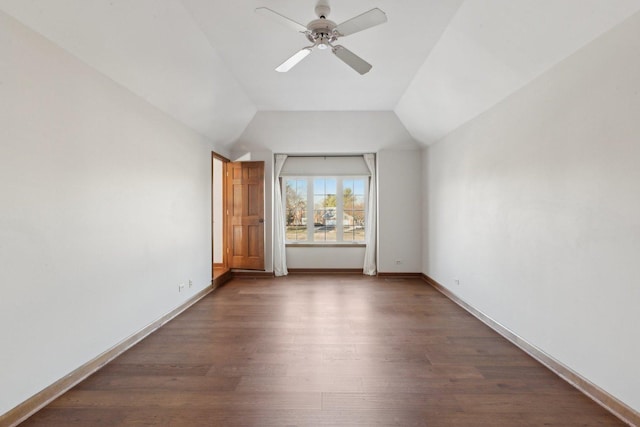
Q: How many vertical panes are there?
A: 3